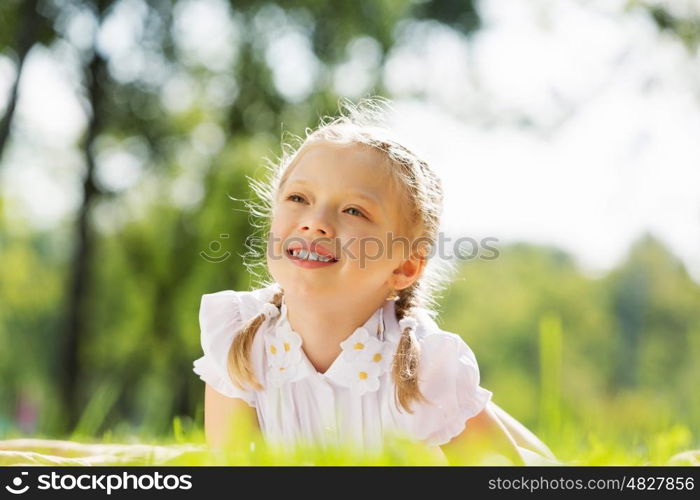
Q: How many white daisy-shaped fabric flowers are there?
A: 6